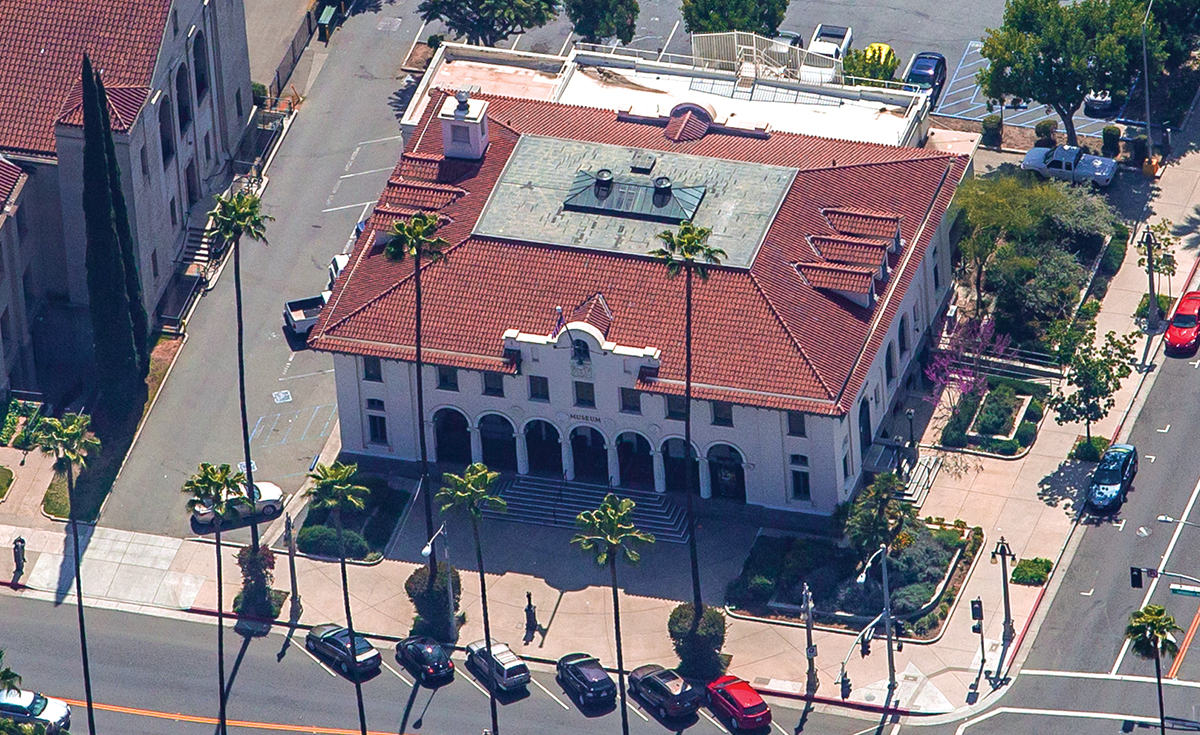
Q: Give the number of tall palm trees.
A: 9